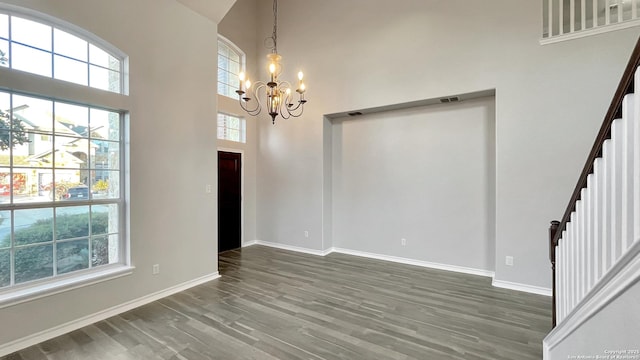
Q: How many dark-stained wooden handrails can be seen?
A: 1